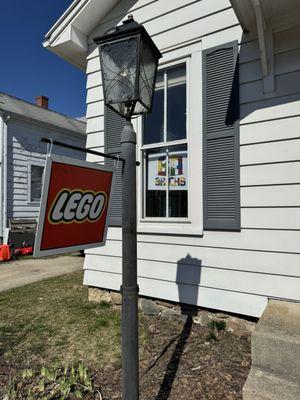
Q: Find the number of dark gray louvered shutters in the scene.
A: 2